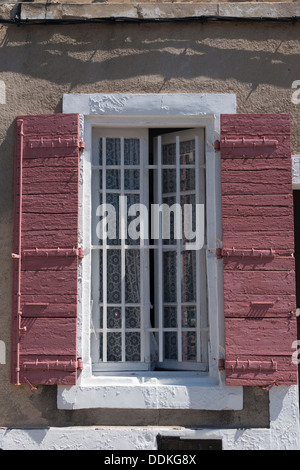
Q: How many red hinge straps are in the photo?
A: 6